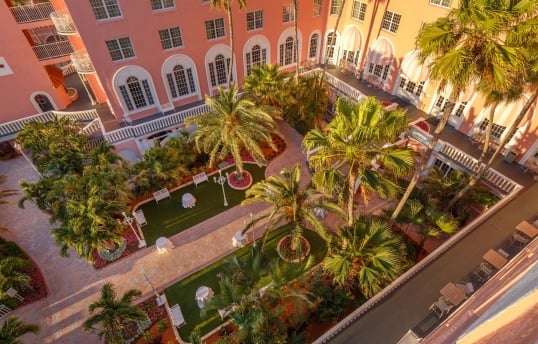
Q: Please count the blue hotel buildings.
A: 0